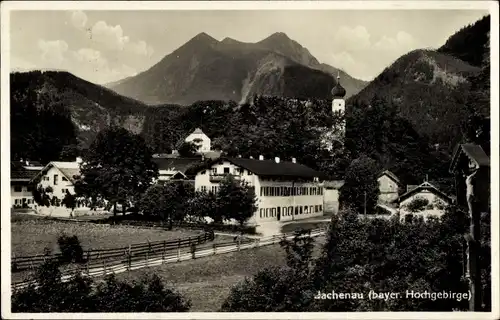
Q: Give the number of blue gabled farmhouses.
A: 0